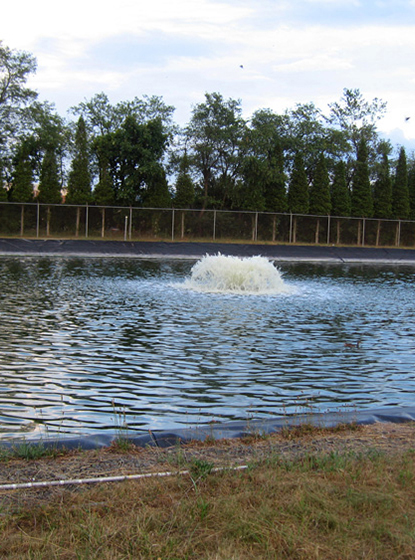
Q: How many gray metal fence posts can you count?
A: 10